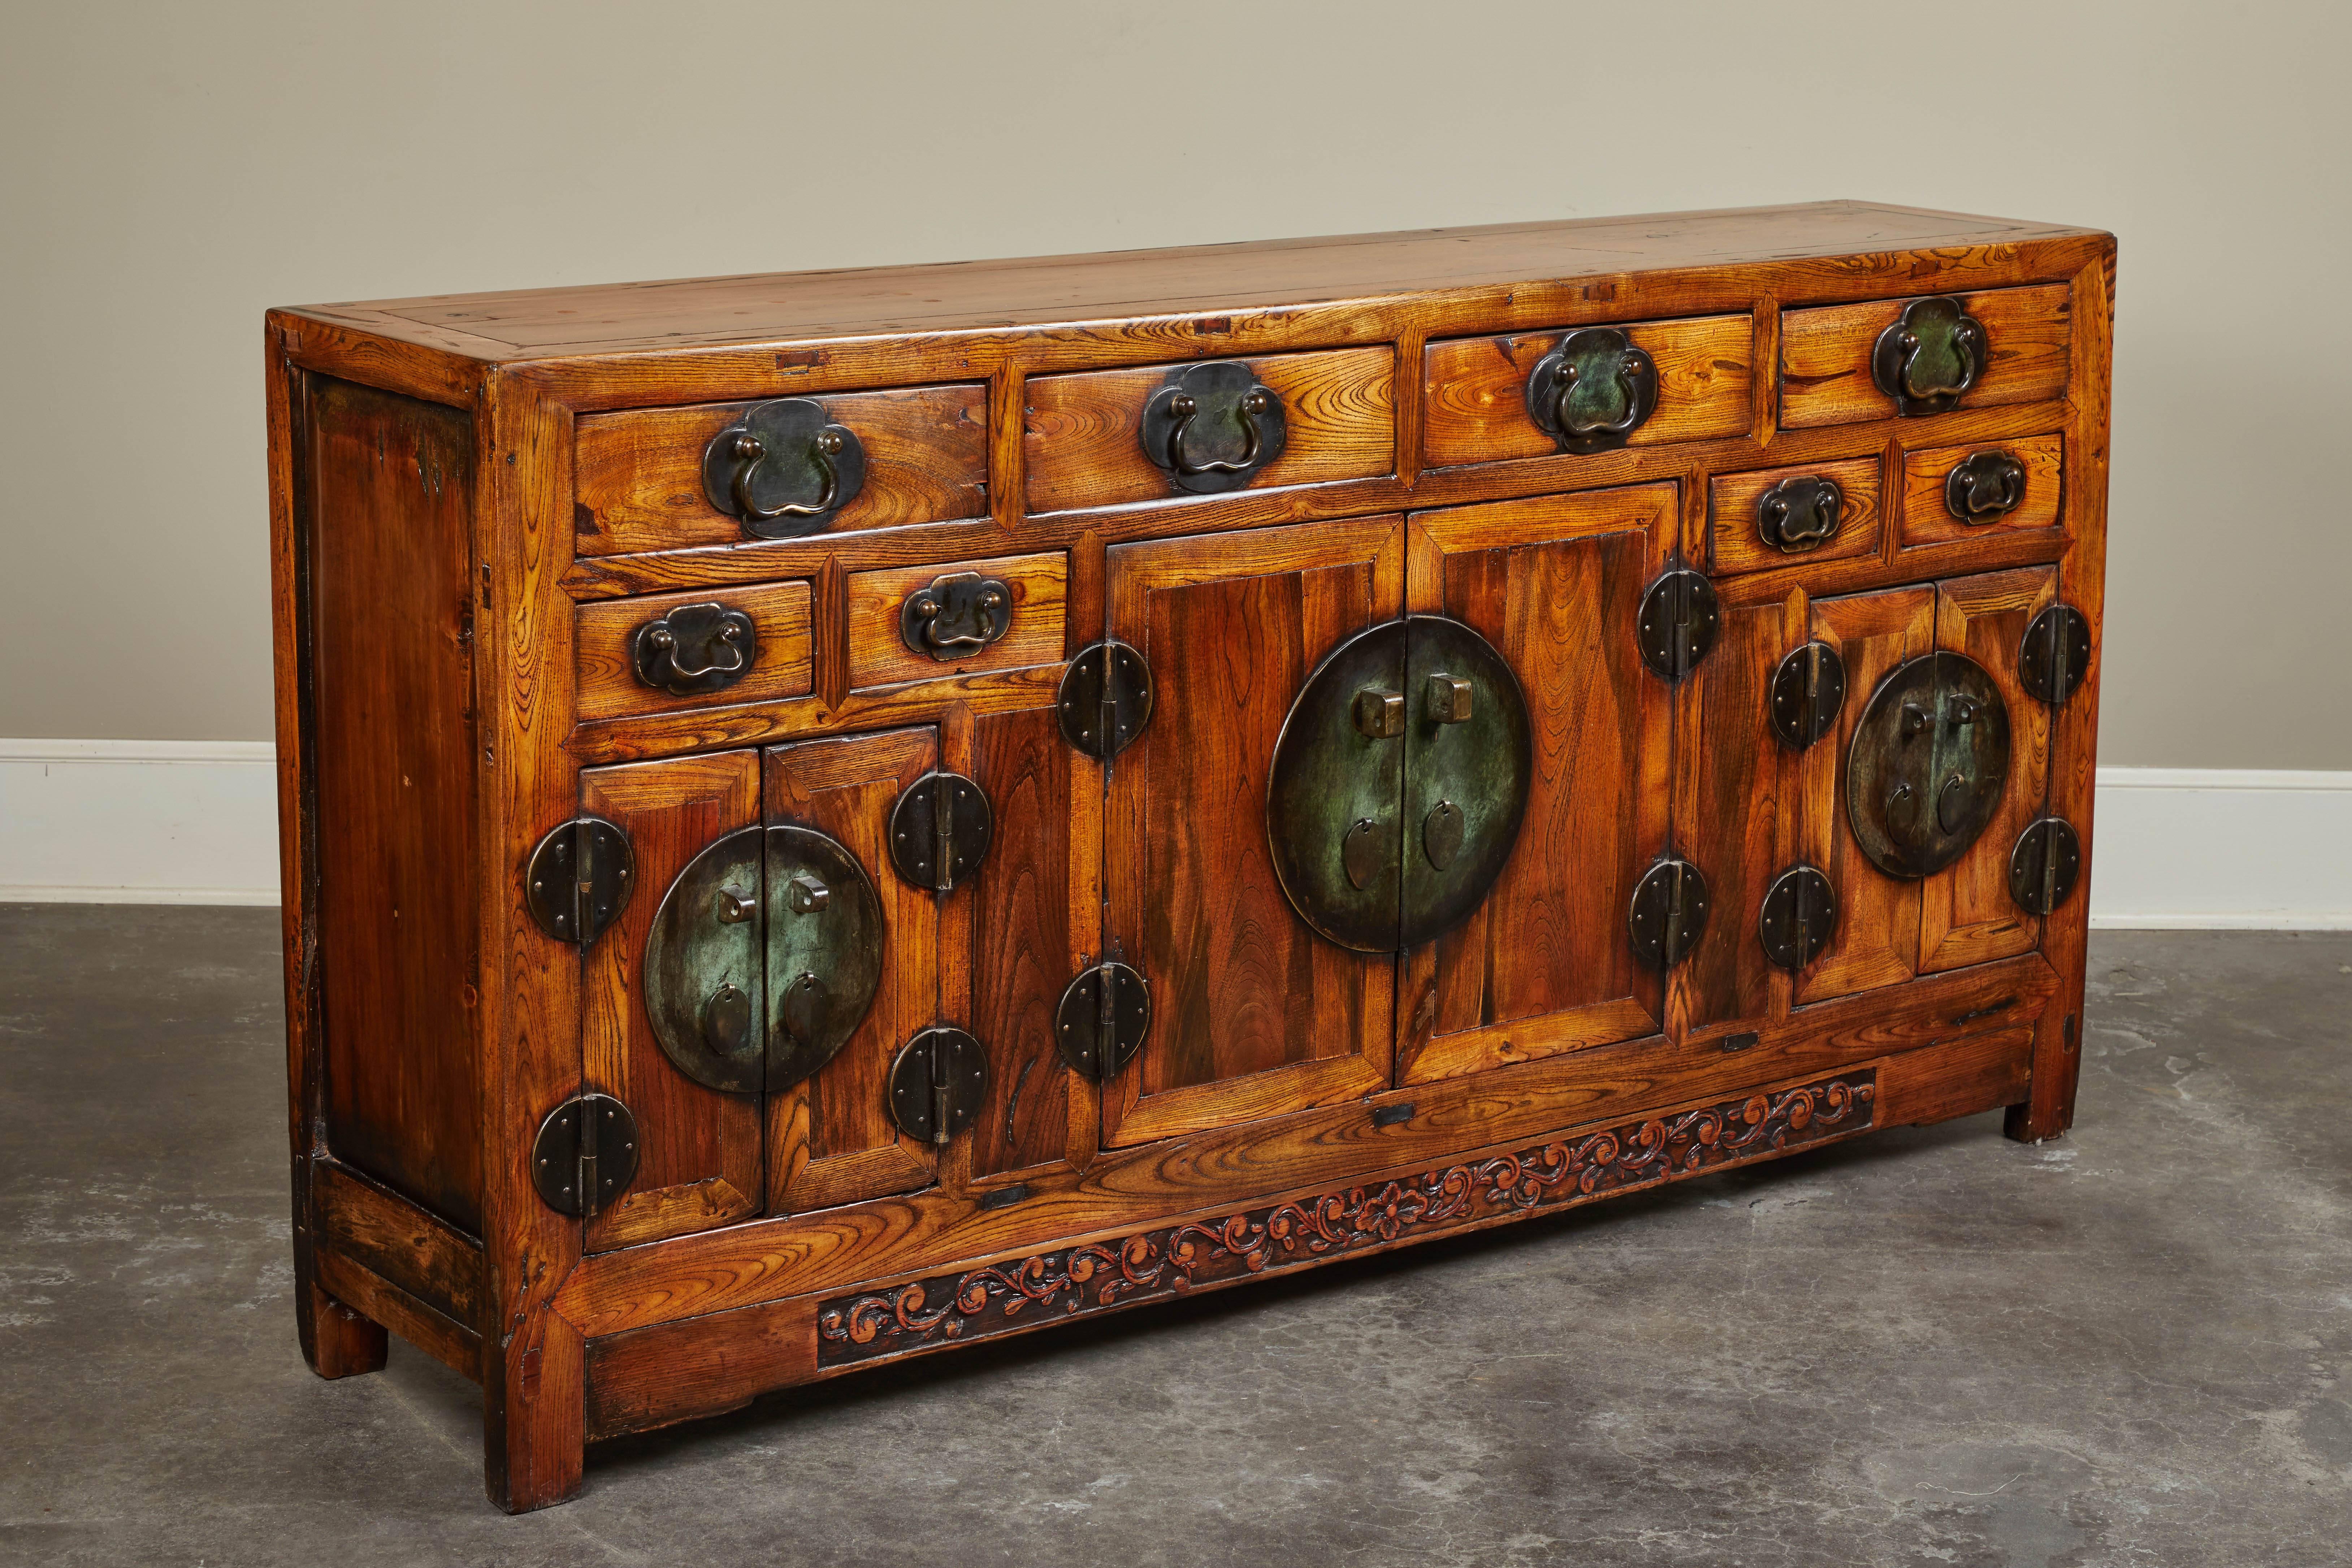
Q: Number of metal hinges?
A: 12